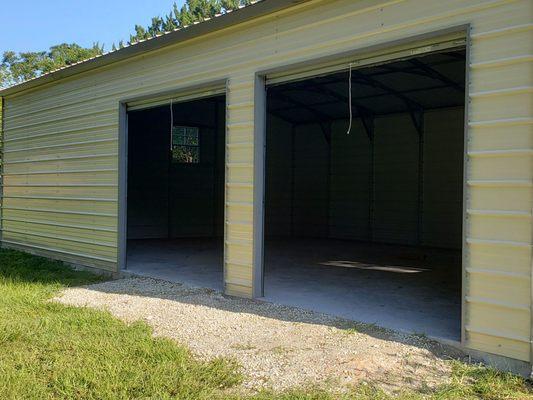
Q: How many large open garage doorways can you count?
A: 2